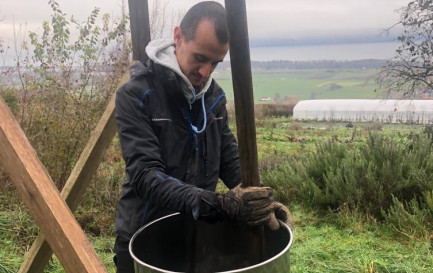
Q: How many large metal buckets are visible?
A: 1